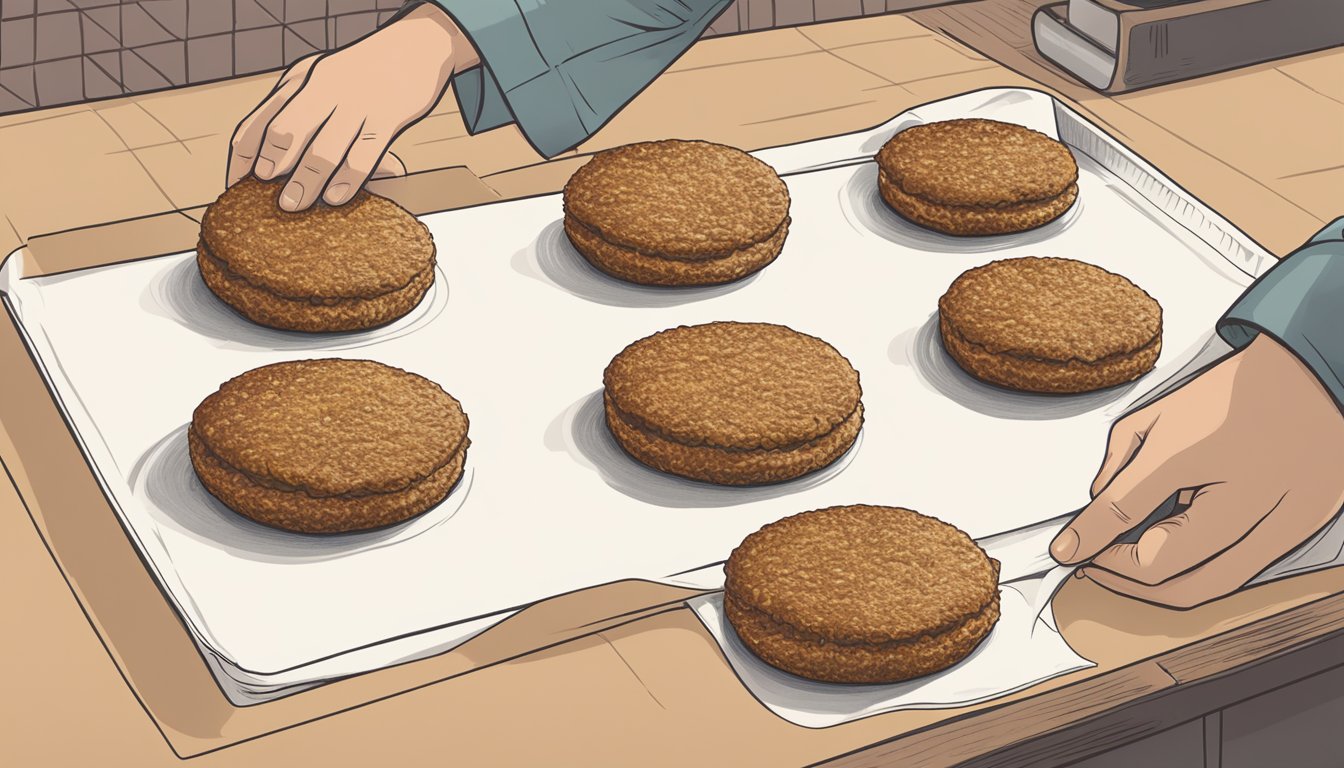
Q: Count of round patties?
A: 7